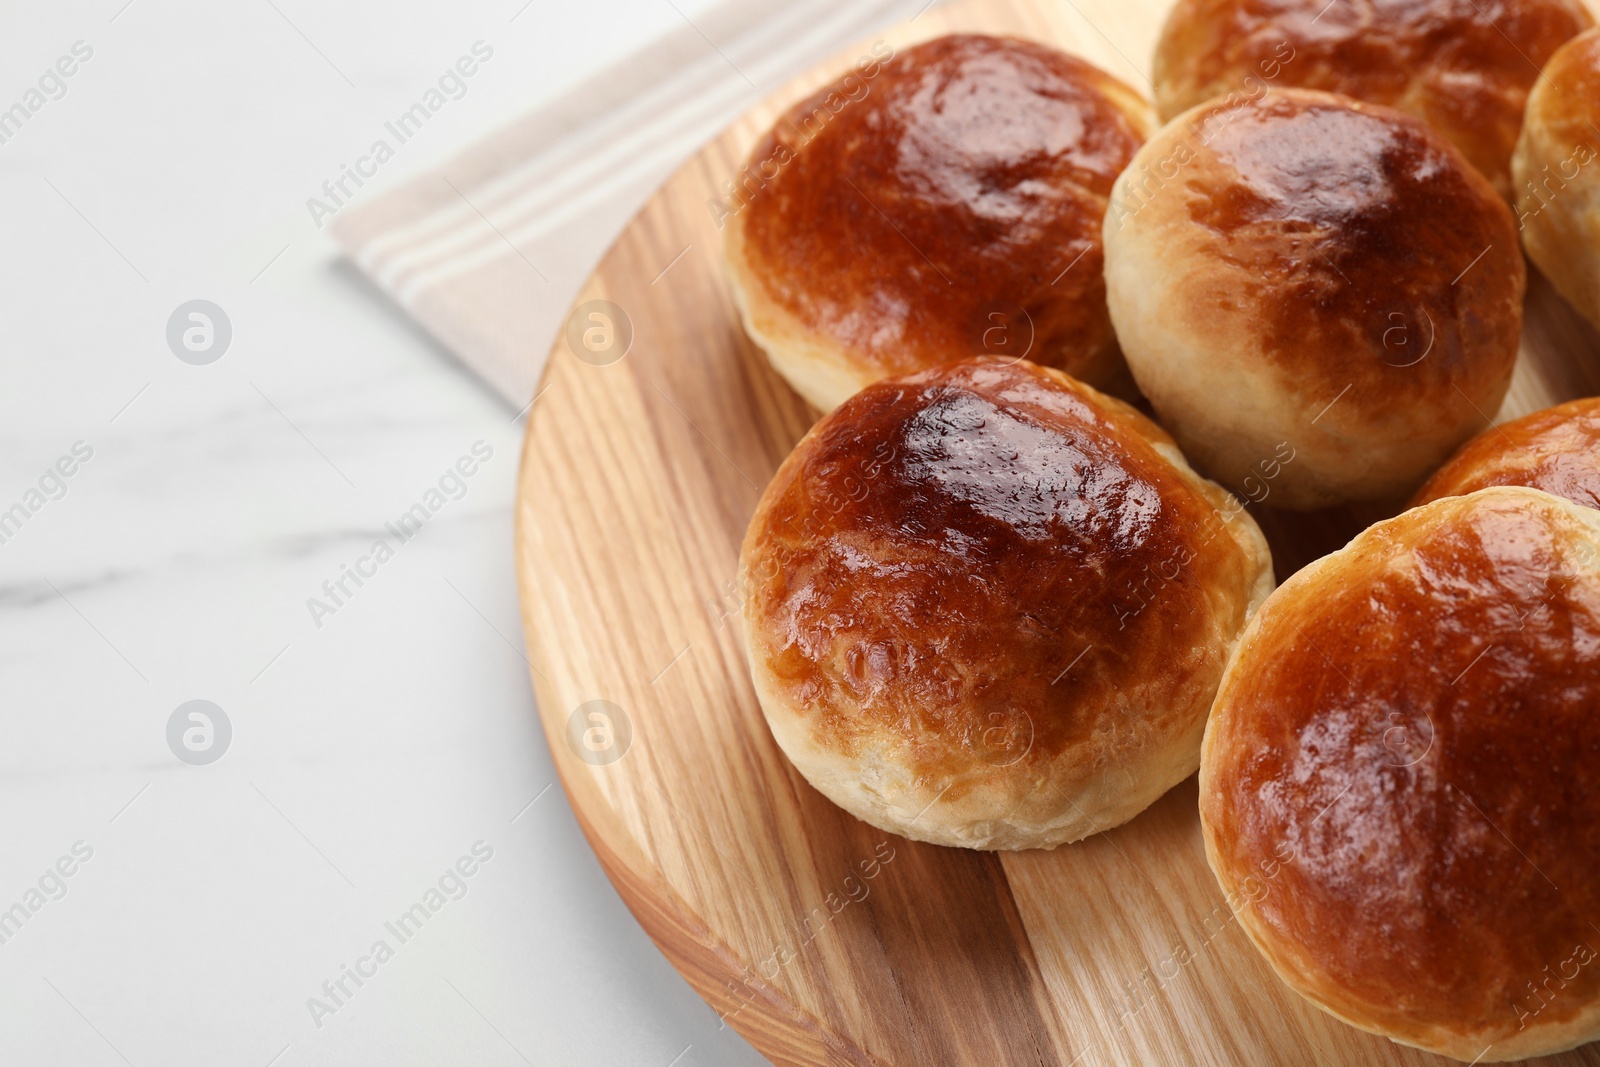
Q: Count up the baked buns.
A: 7